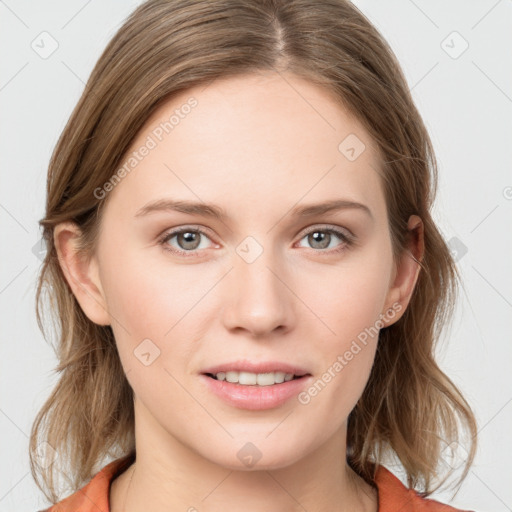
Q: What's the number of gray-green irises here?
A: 2